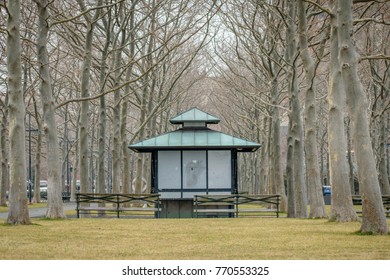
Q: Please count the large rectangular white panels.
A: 3